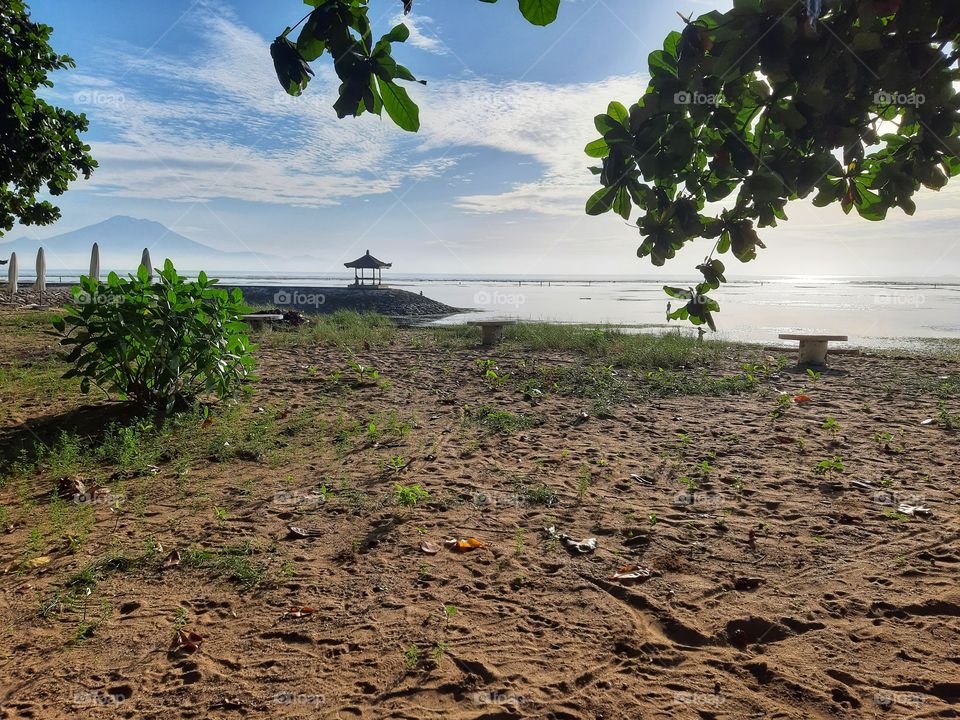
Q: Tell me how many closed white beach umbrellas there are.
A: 4